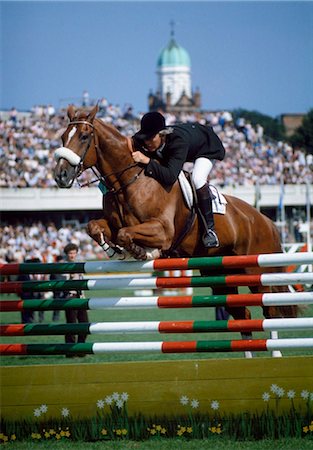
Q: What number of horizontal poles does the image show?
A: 5